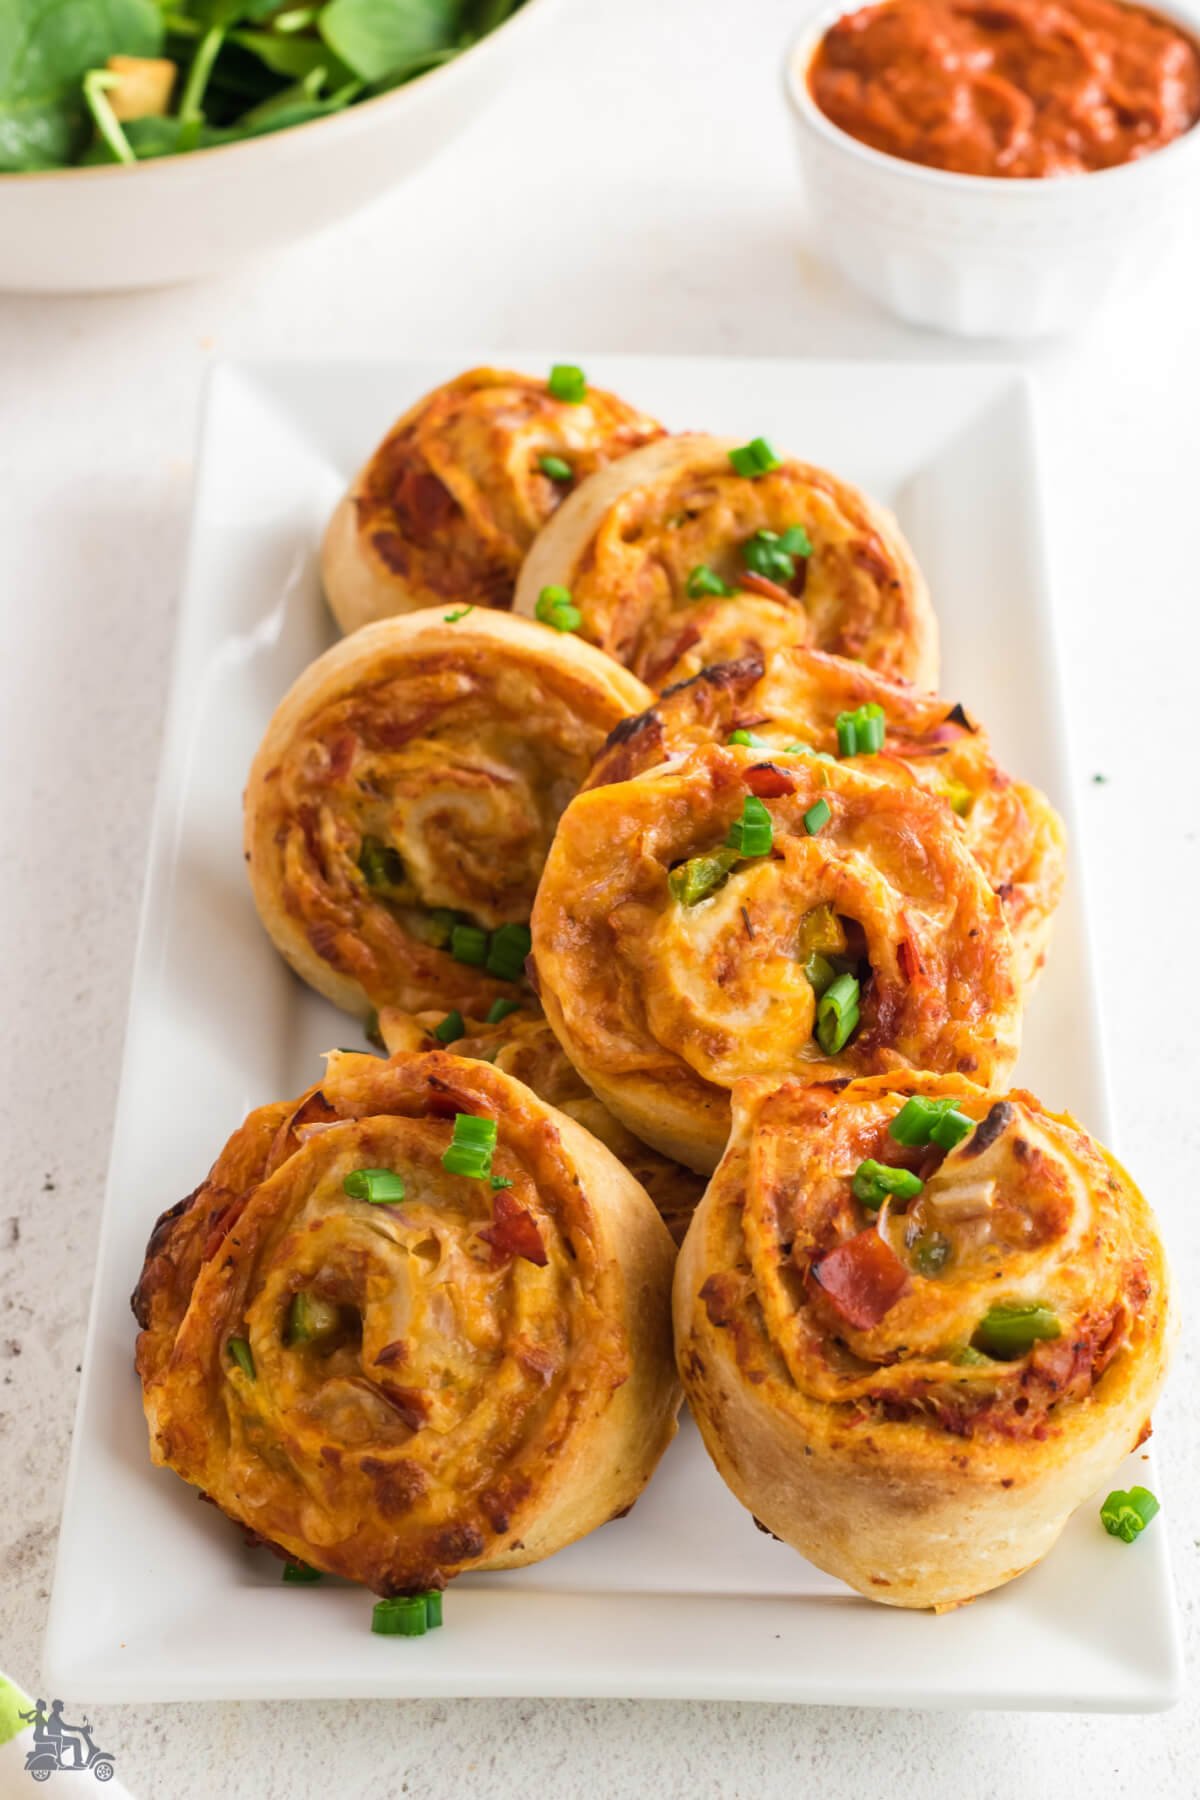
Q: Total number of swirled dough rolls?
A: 8